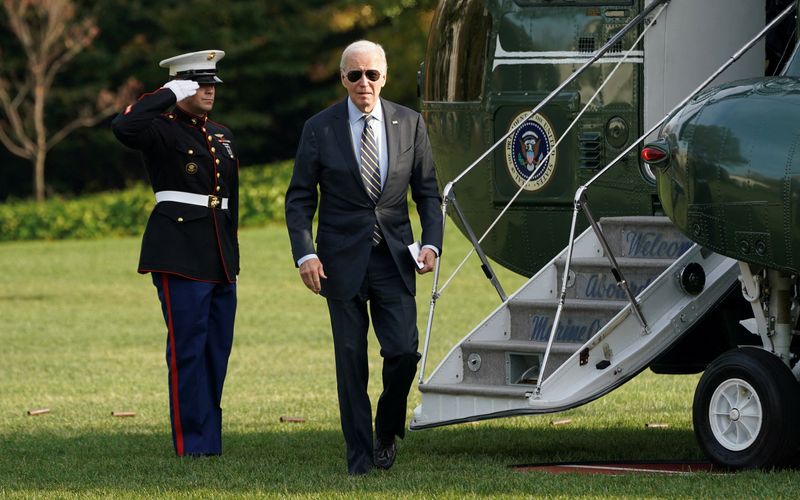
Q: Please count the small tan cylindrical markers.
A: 5